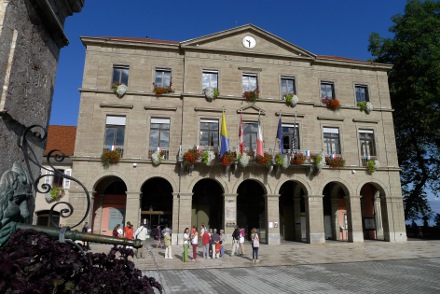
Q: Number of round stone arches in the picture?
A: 7